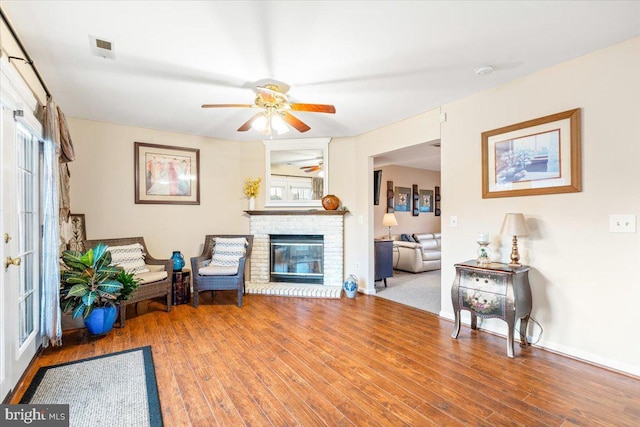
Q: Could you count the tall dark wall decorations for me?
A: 3